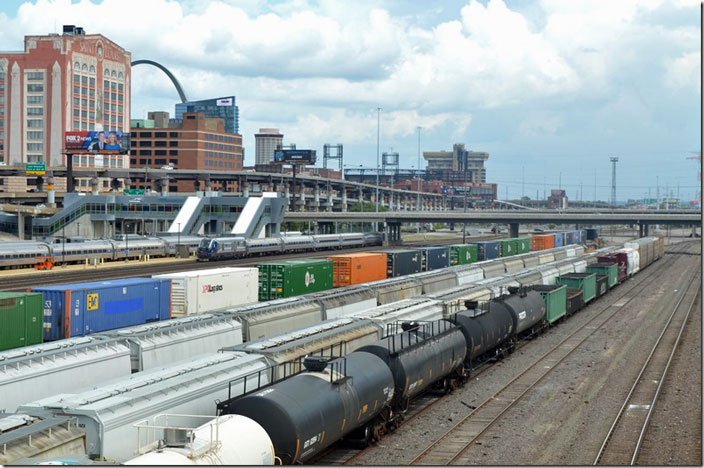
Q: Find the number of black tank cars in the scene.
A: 4